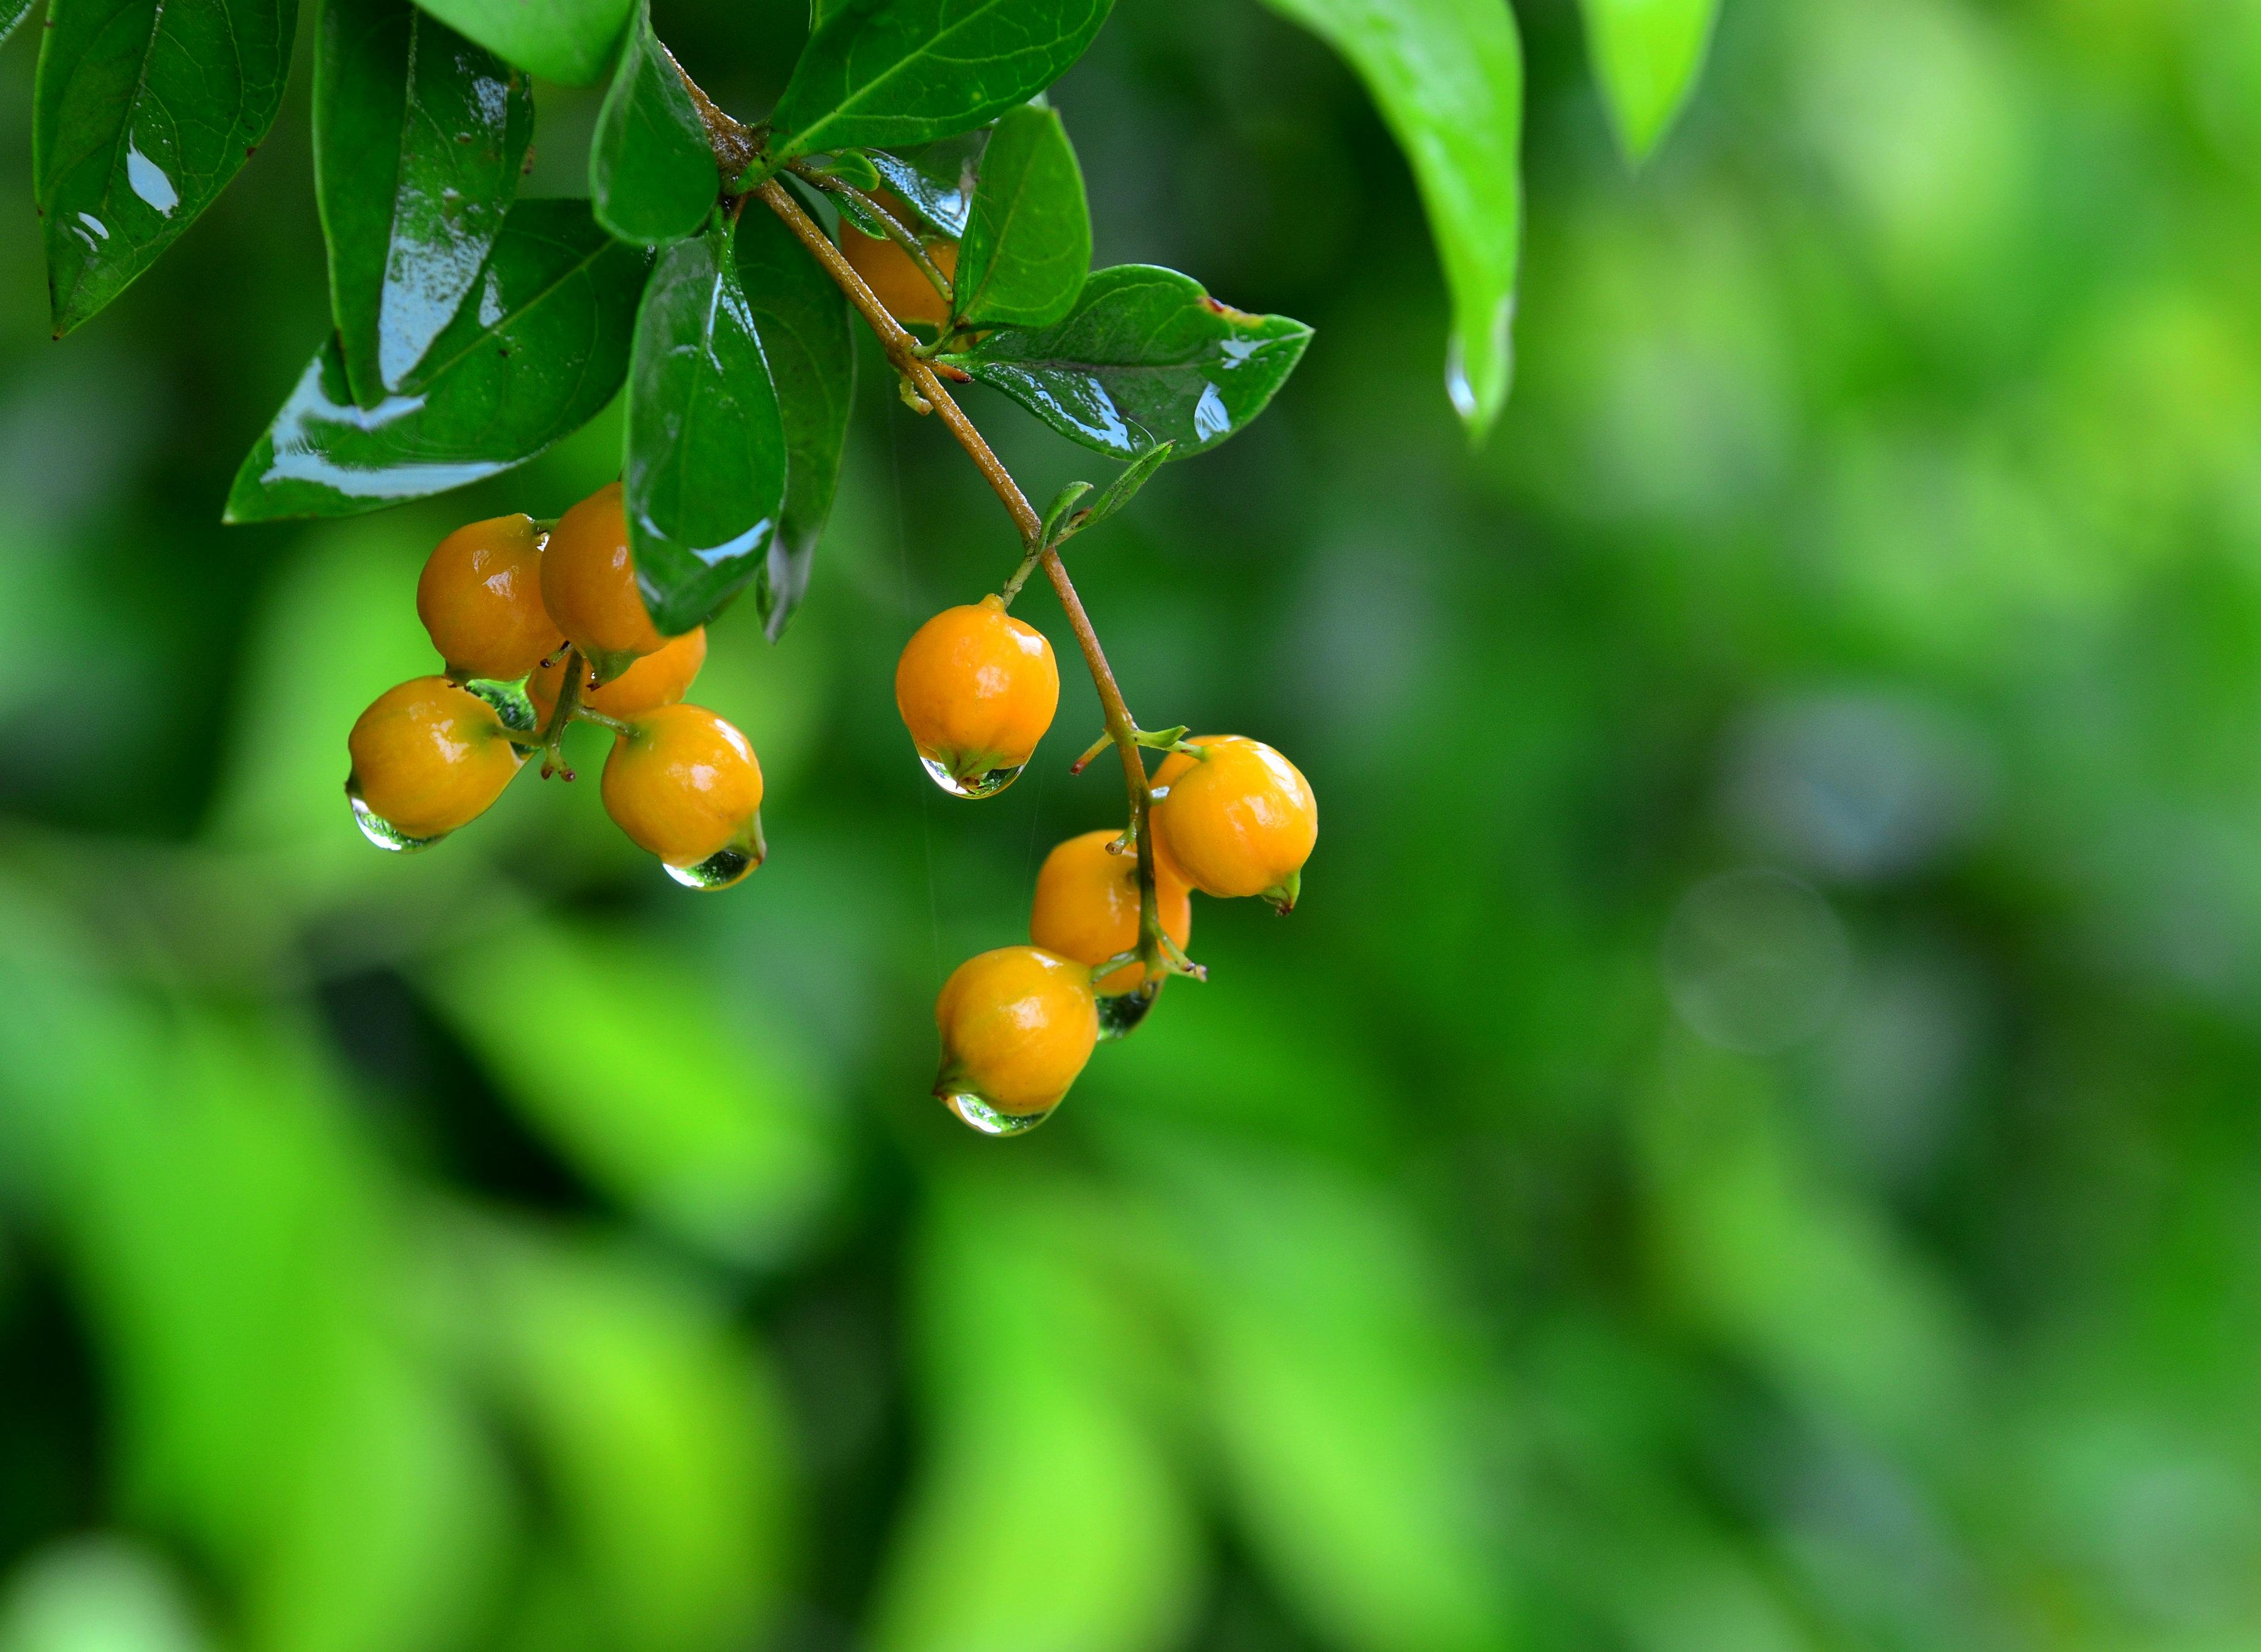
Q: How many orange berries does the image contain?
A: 11